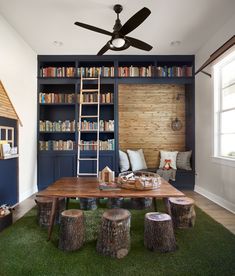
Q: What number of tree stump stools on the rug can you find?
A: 8